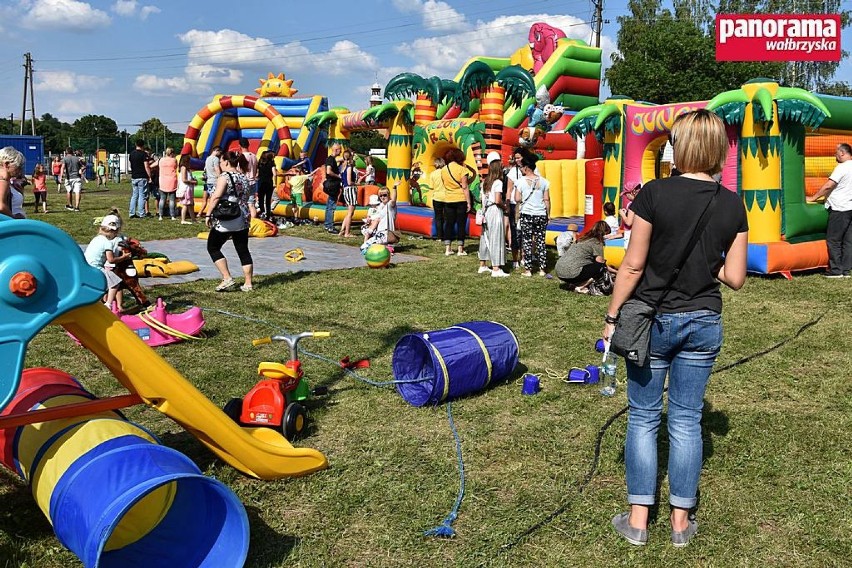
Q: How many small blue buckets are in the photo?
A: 4